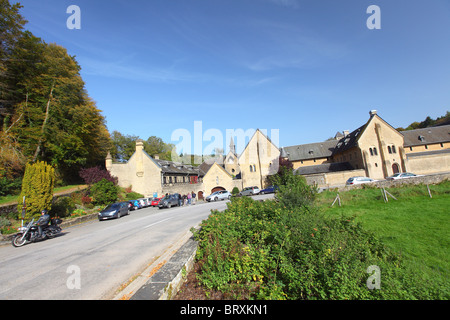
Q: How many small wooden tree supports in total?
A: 3